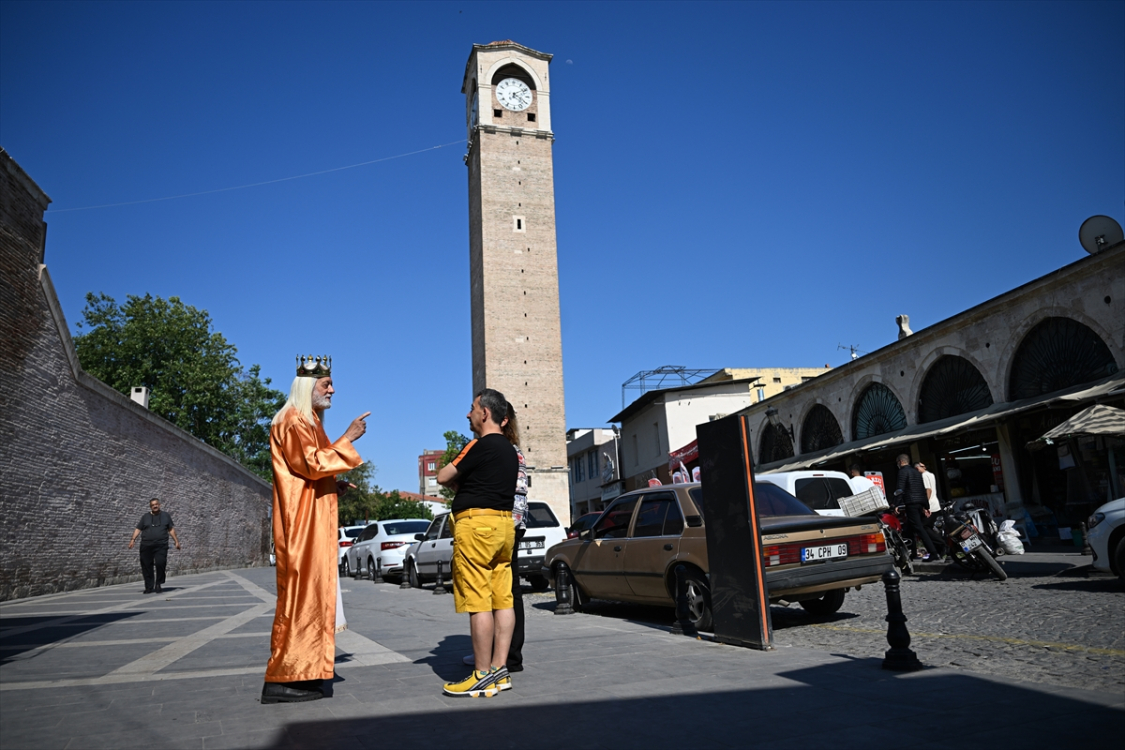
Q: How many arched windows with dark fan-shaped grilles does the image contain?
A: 5